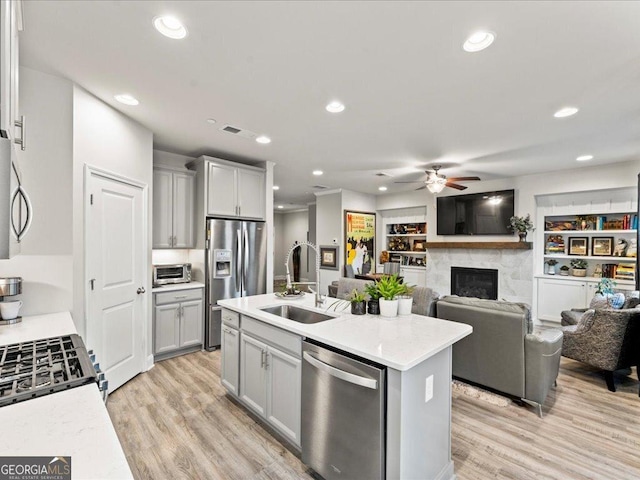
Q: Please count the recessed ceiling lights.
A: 11